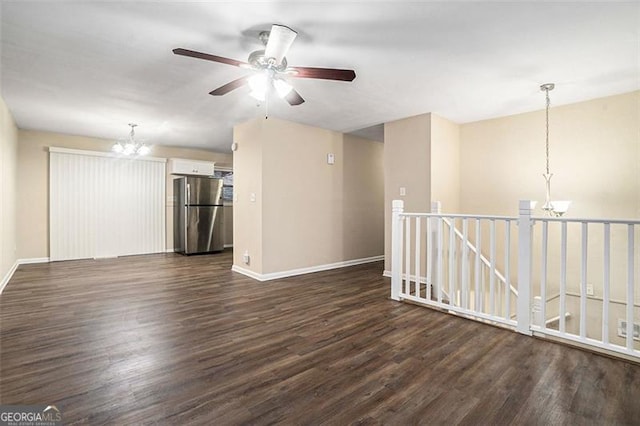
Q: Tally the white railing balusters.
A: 14